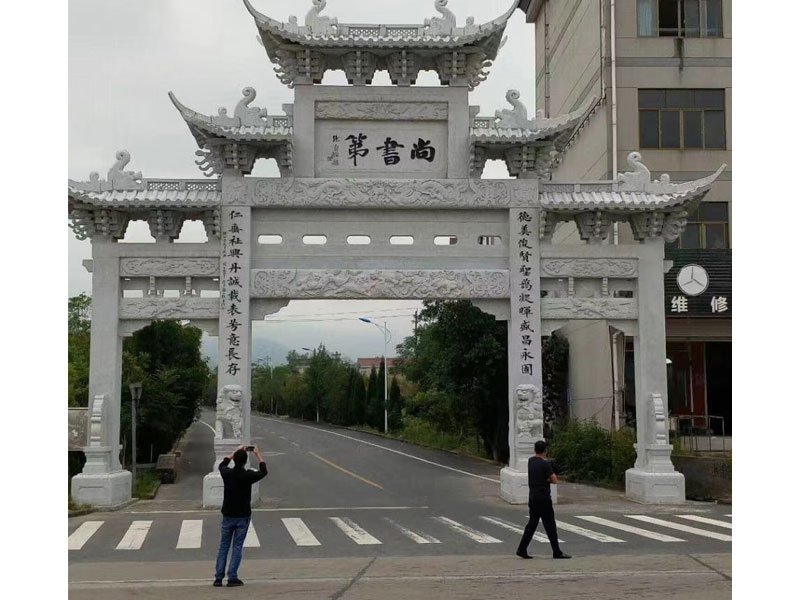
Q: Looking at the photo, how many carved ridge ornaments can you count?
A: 6